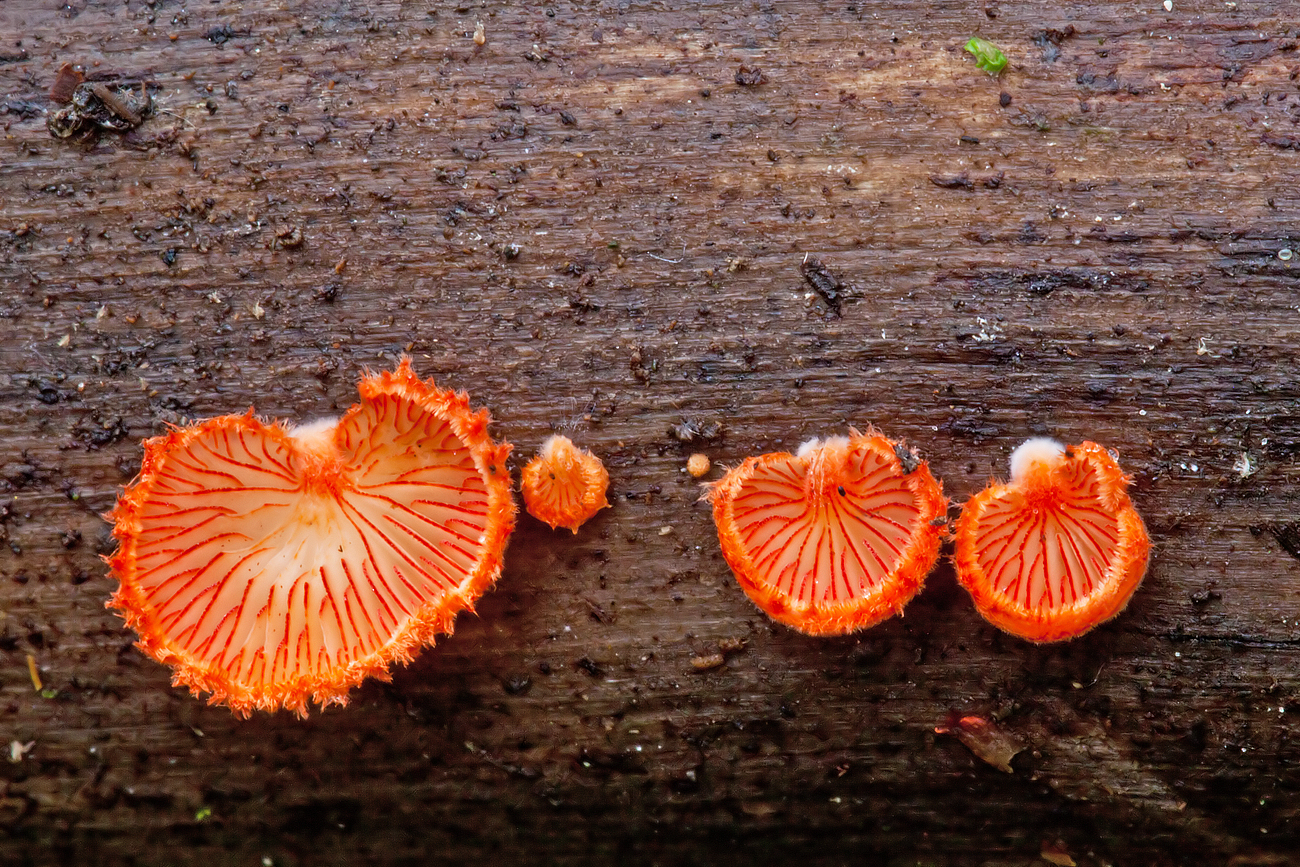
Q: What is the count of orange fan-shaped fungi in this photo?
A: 4